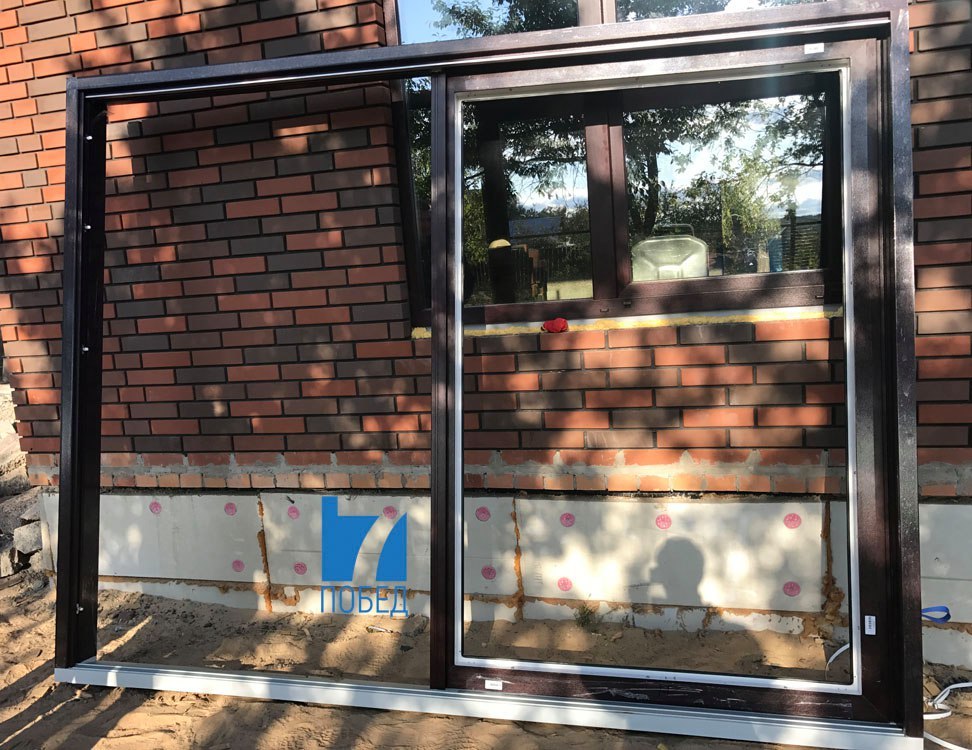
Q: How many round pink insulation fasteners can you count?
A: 13